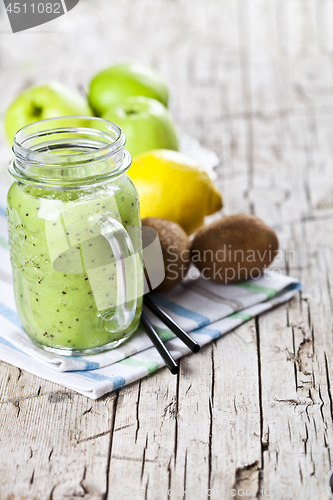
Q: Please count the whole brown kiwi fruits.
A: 2